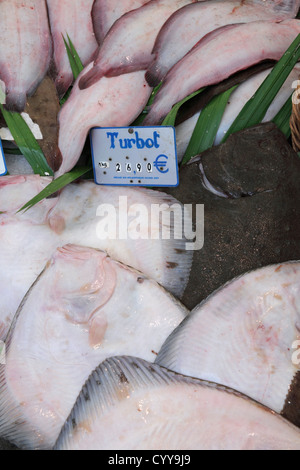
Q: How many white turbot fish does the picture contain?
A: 4